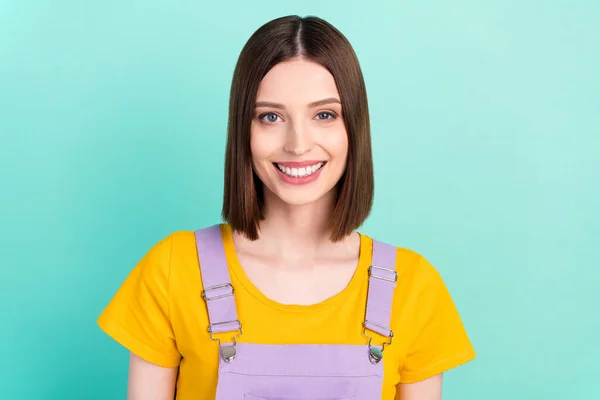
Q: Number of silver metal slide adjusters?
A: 2